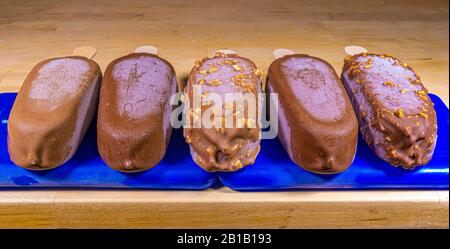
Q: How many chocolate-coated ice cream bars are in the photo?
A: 5